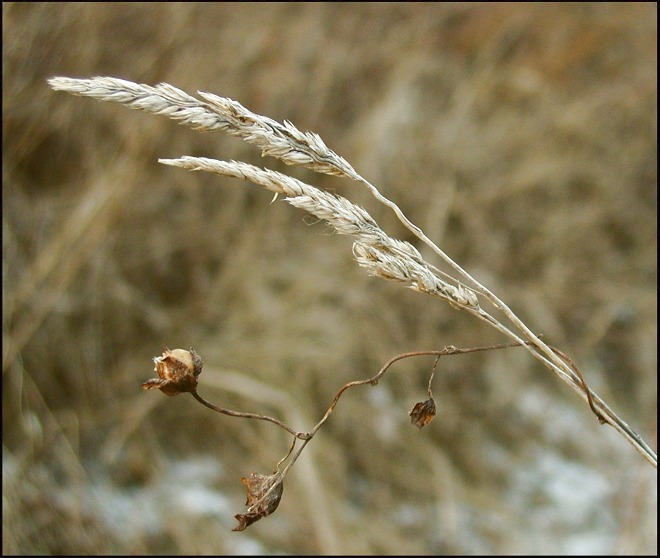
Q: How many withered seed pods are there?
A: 3